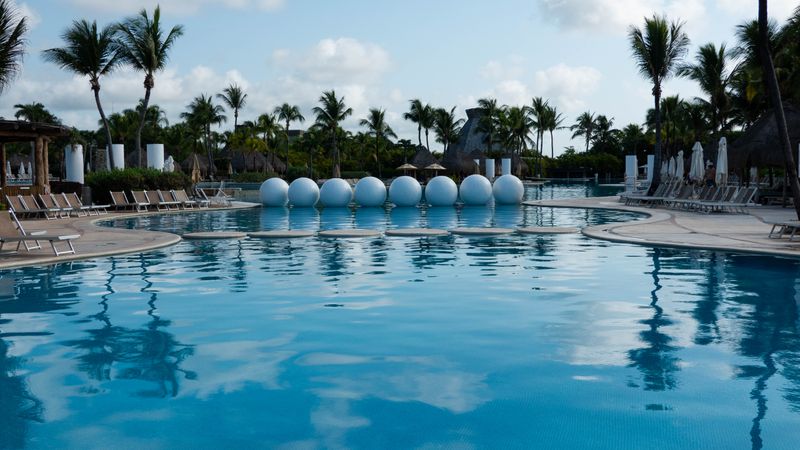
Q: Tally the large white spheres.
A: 8